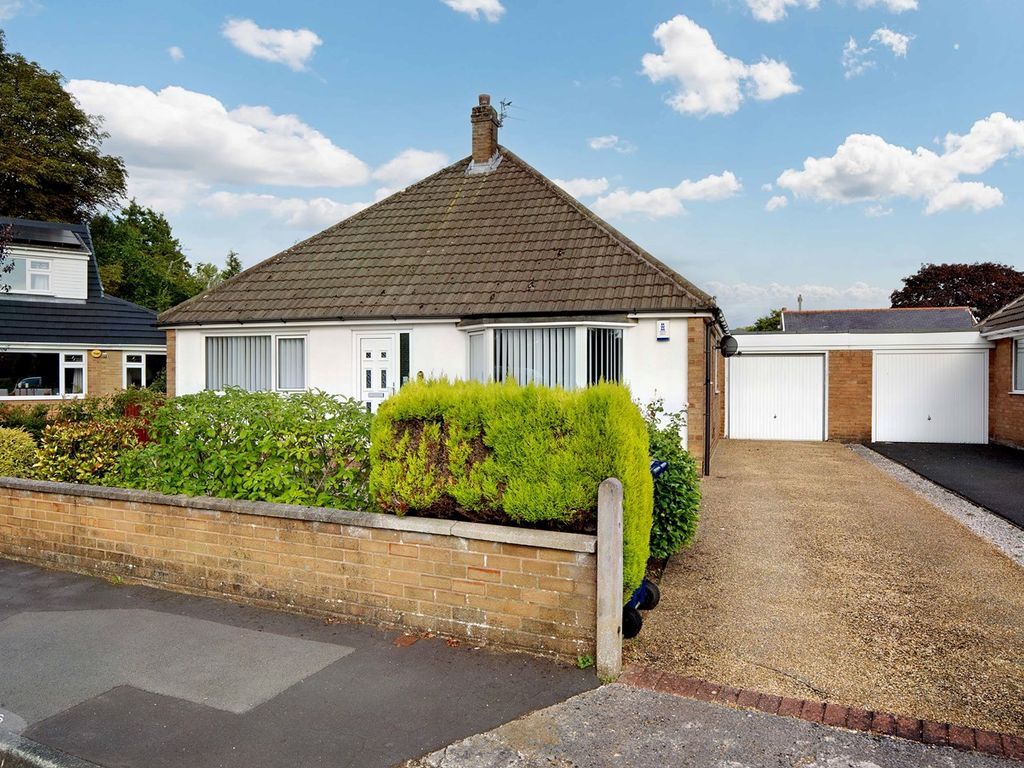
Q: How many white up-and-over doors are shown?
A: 2